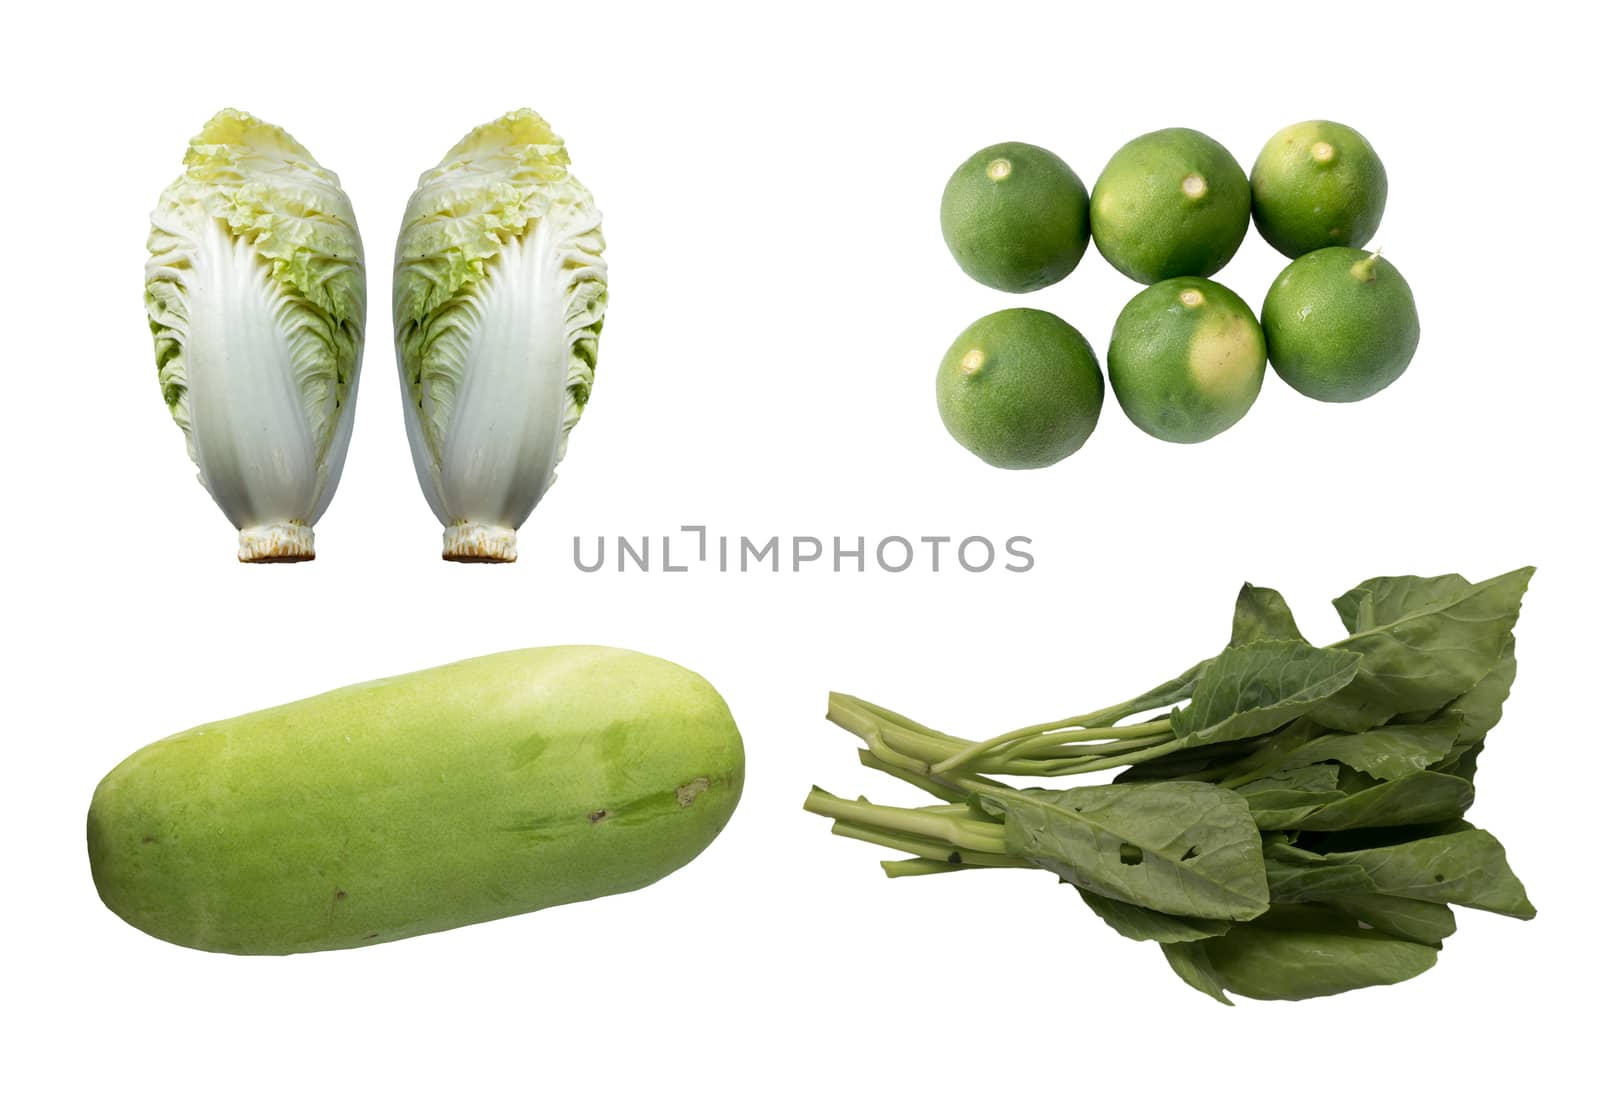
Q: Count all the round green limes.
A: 6